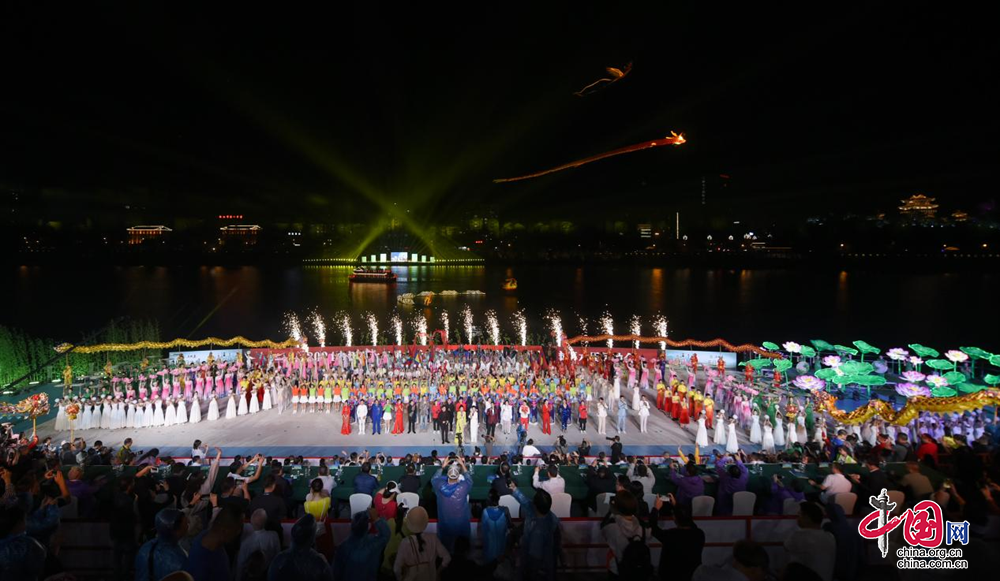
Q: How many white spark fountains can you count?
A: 15